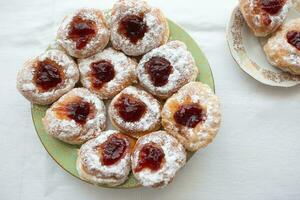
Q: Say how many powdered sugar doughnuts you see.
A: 12